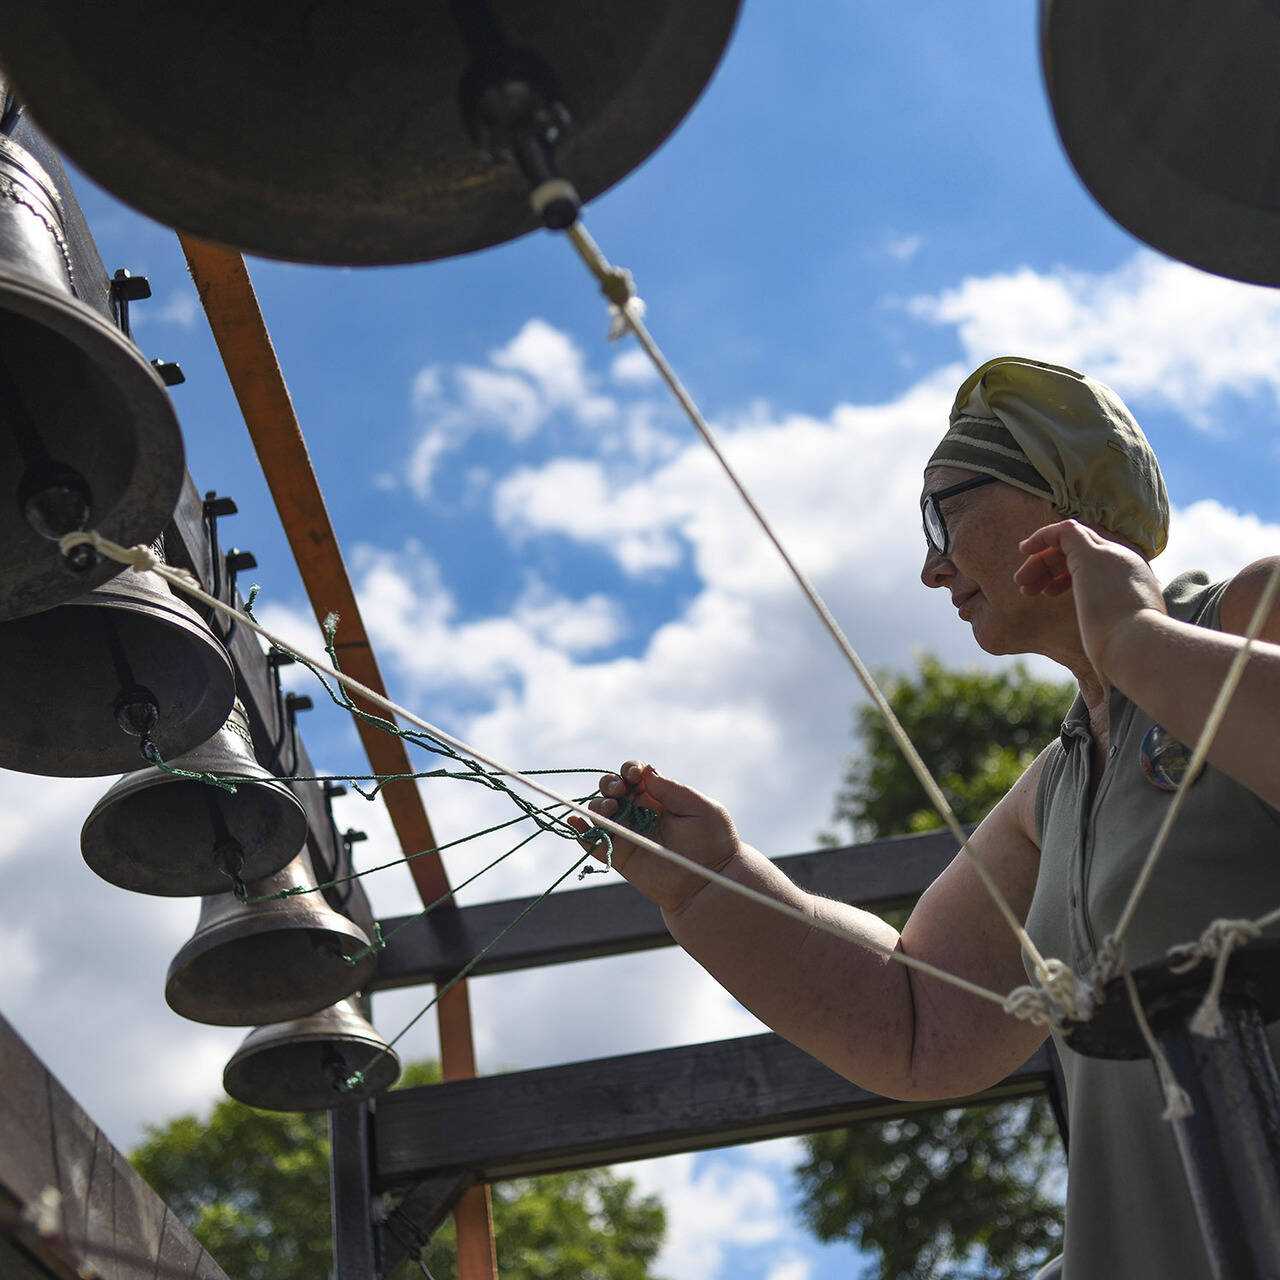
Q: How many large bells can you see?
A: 2